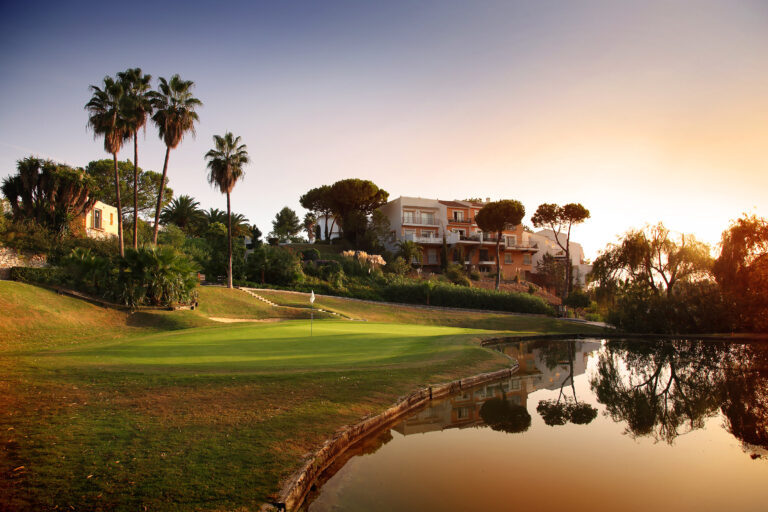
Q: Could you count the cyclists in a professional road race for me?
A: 0